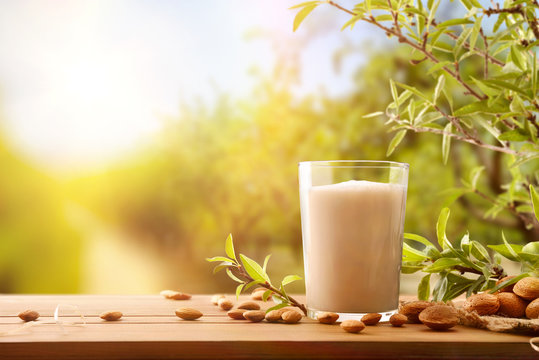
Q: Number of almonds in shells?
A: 7